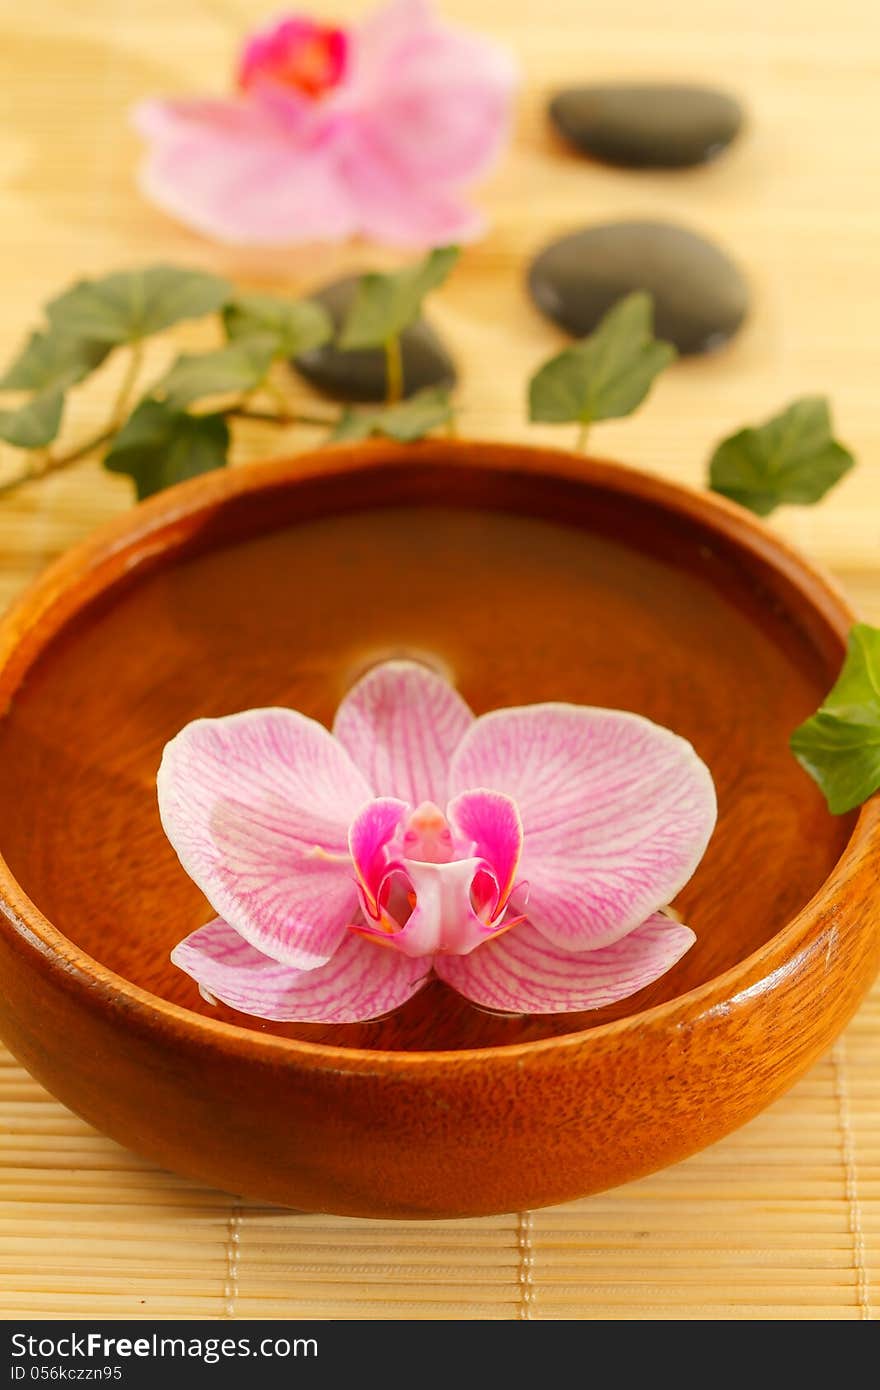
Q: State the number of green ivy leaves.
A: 11